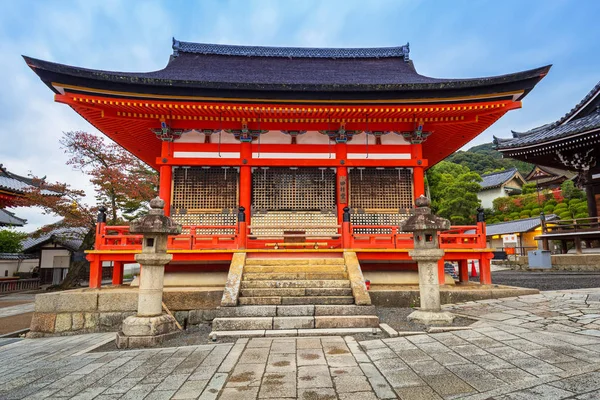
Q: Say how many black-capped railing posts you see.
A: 4